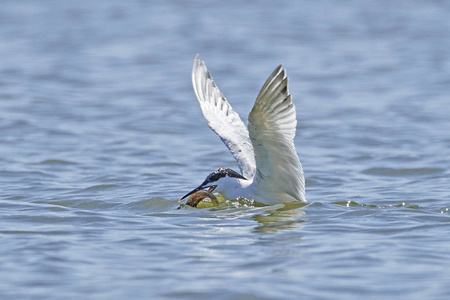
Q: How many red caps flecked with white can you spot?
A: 0